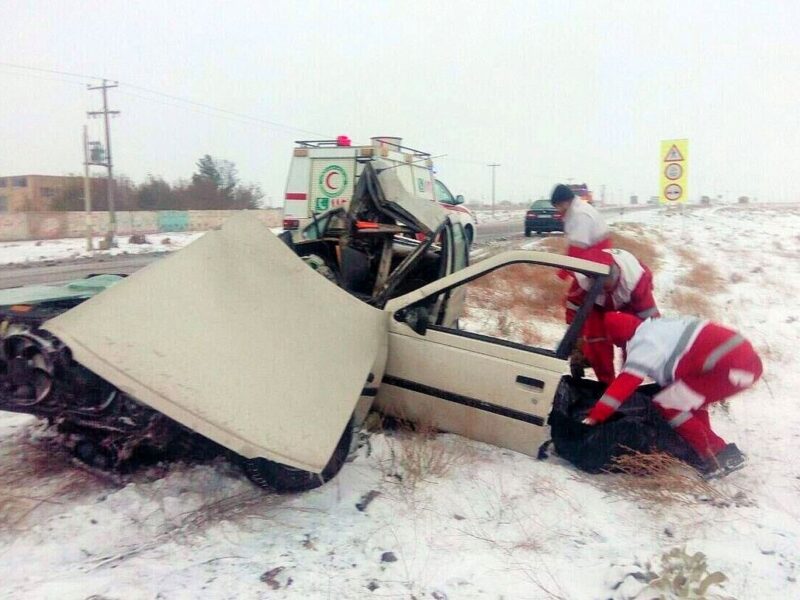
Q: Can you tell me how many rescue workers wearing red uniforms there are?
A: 3